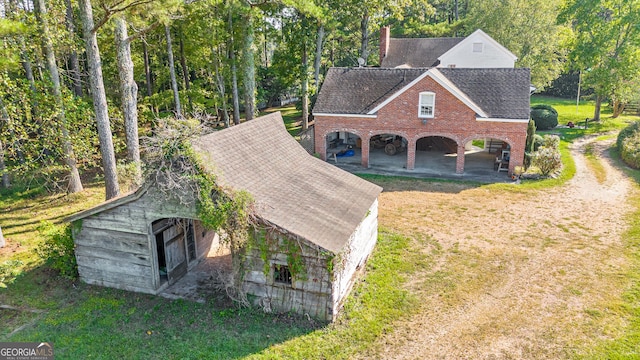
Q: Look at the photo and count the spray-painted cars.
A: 0